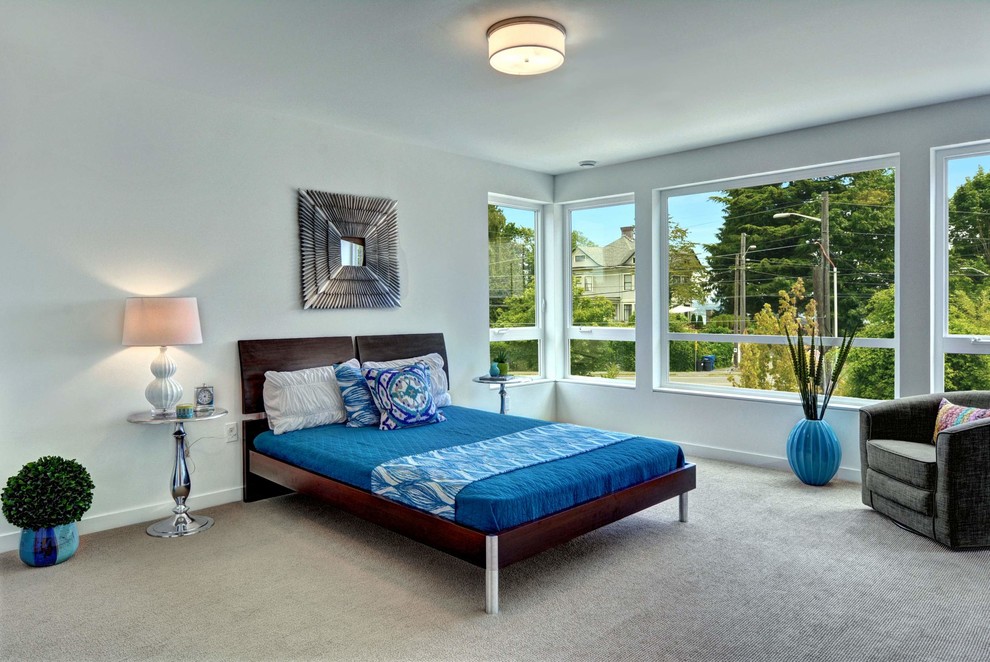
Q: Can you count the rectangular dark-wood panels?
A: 2